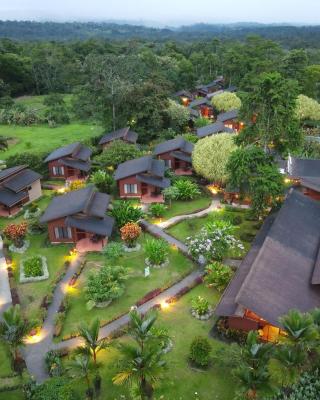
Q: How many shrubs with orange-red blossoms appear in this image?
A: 2